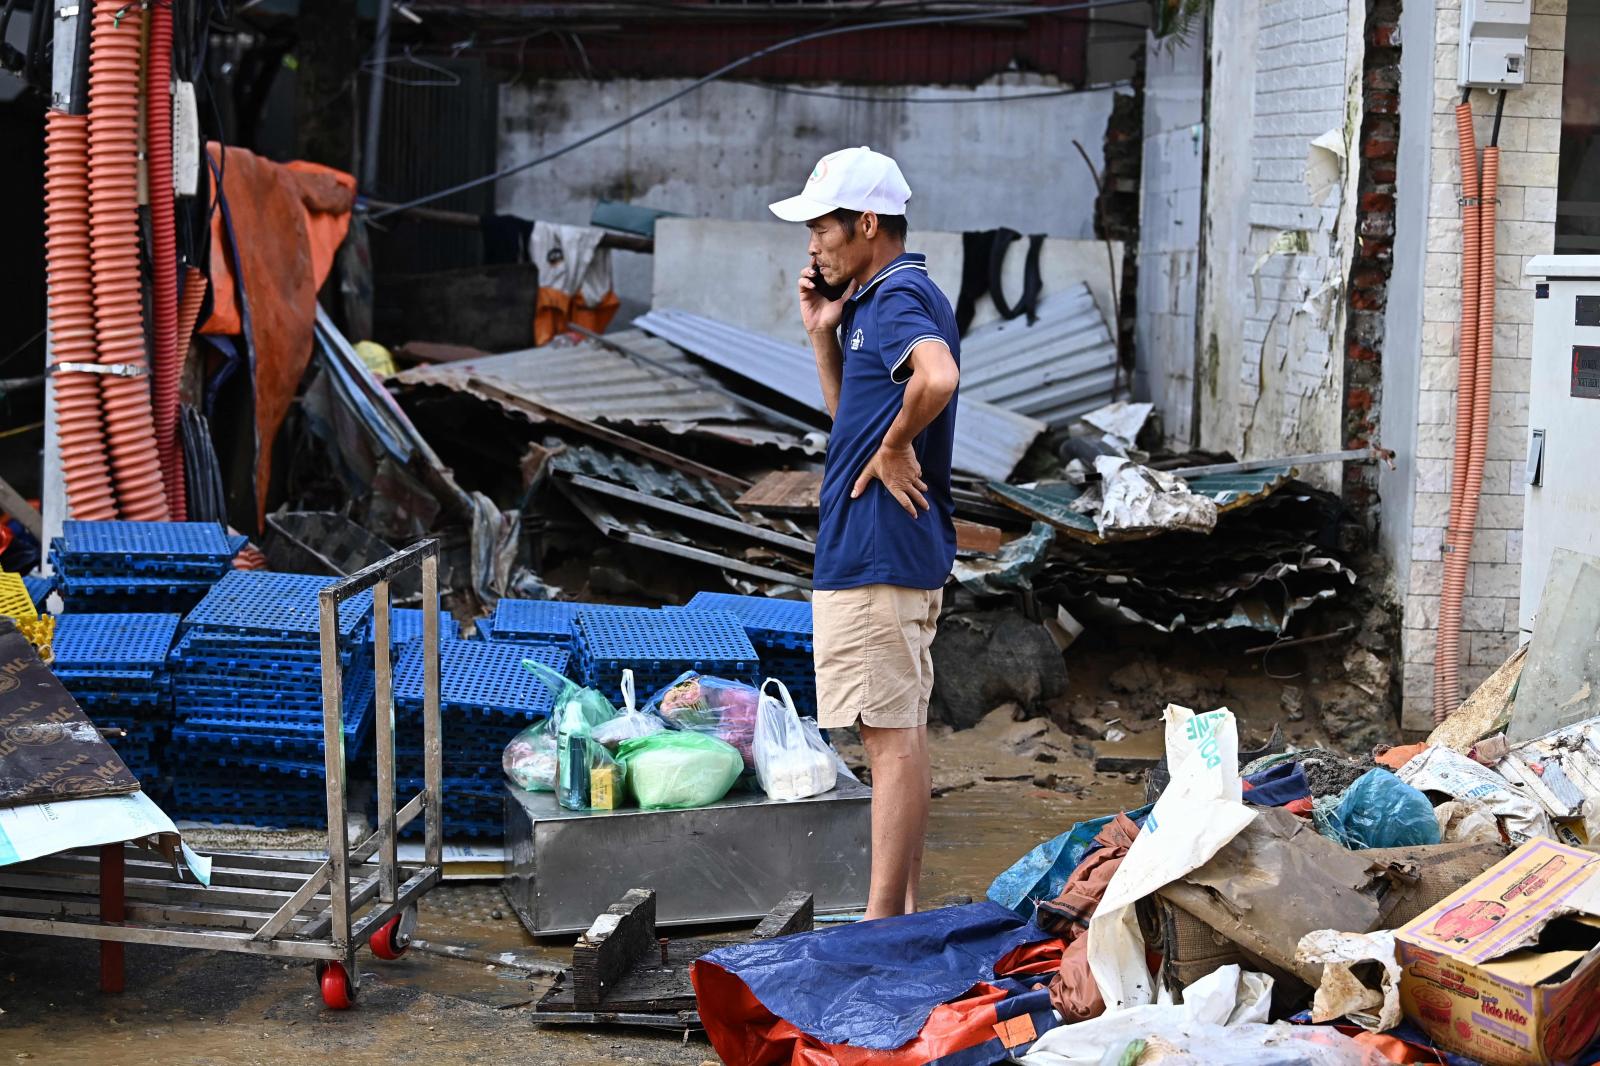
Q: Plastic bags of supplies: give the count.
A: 6